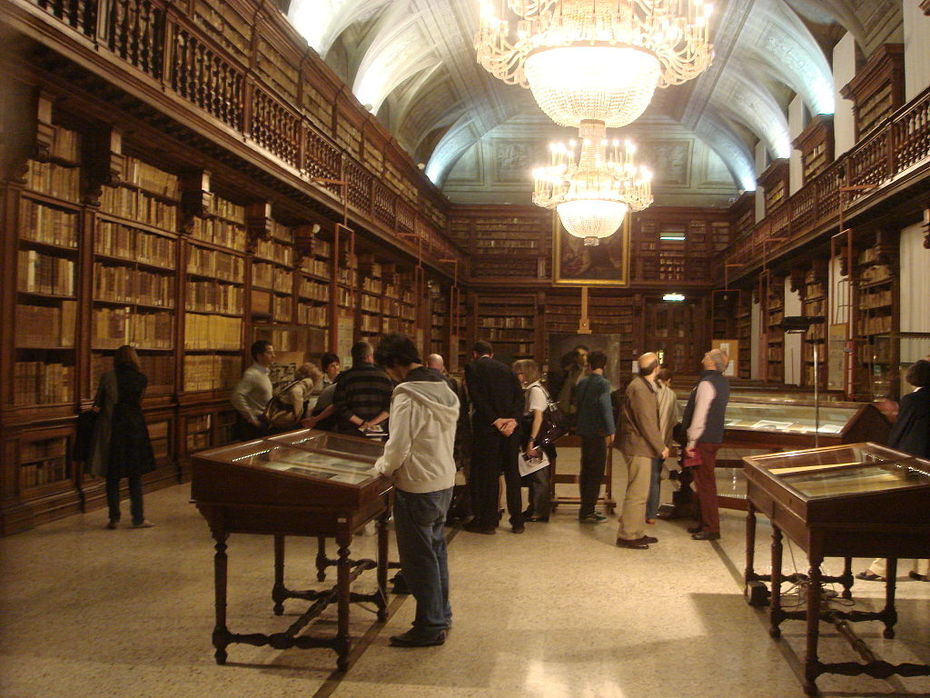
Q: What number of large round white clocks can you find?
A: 0